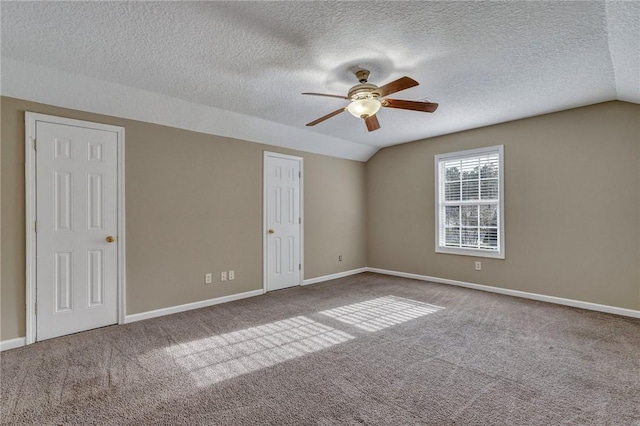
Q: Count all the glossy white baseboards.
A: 4